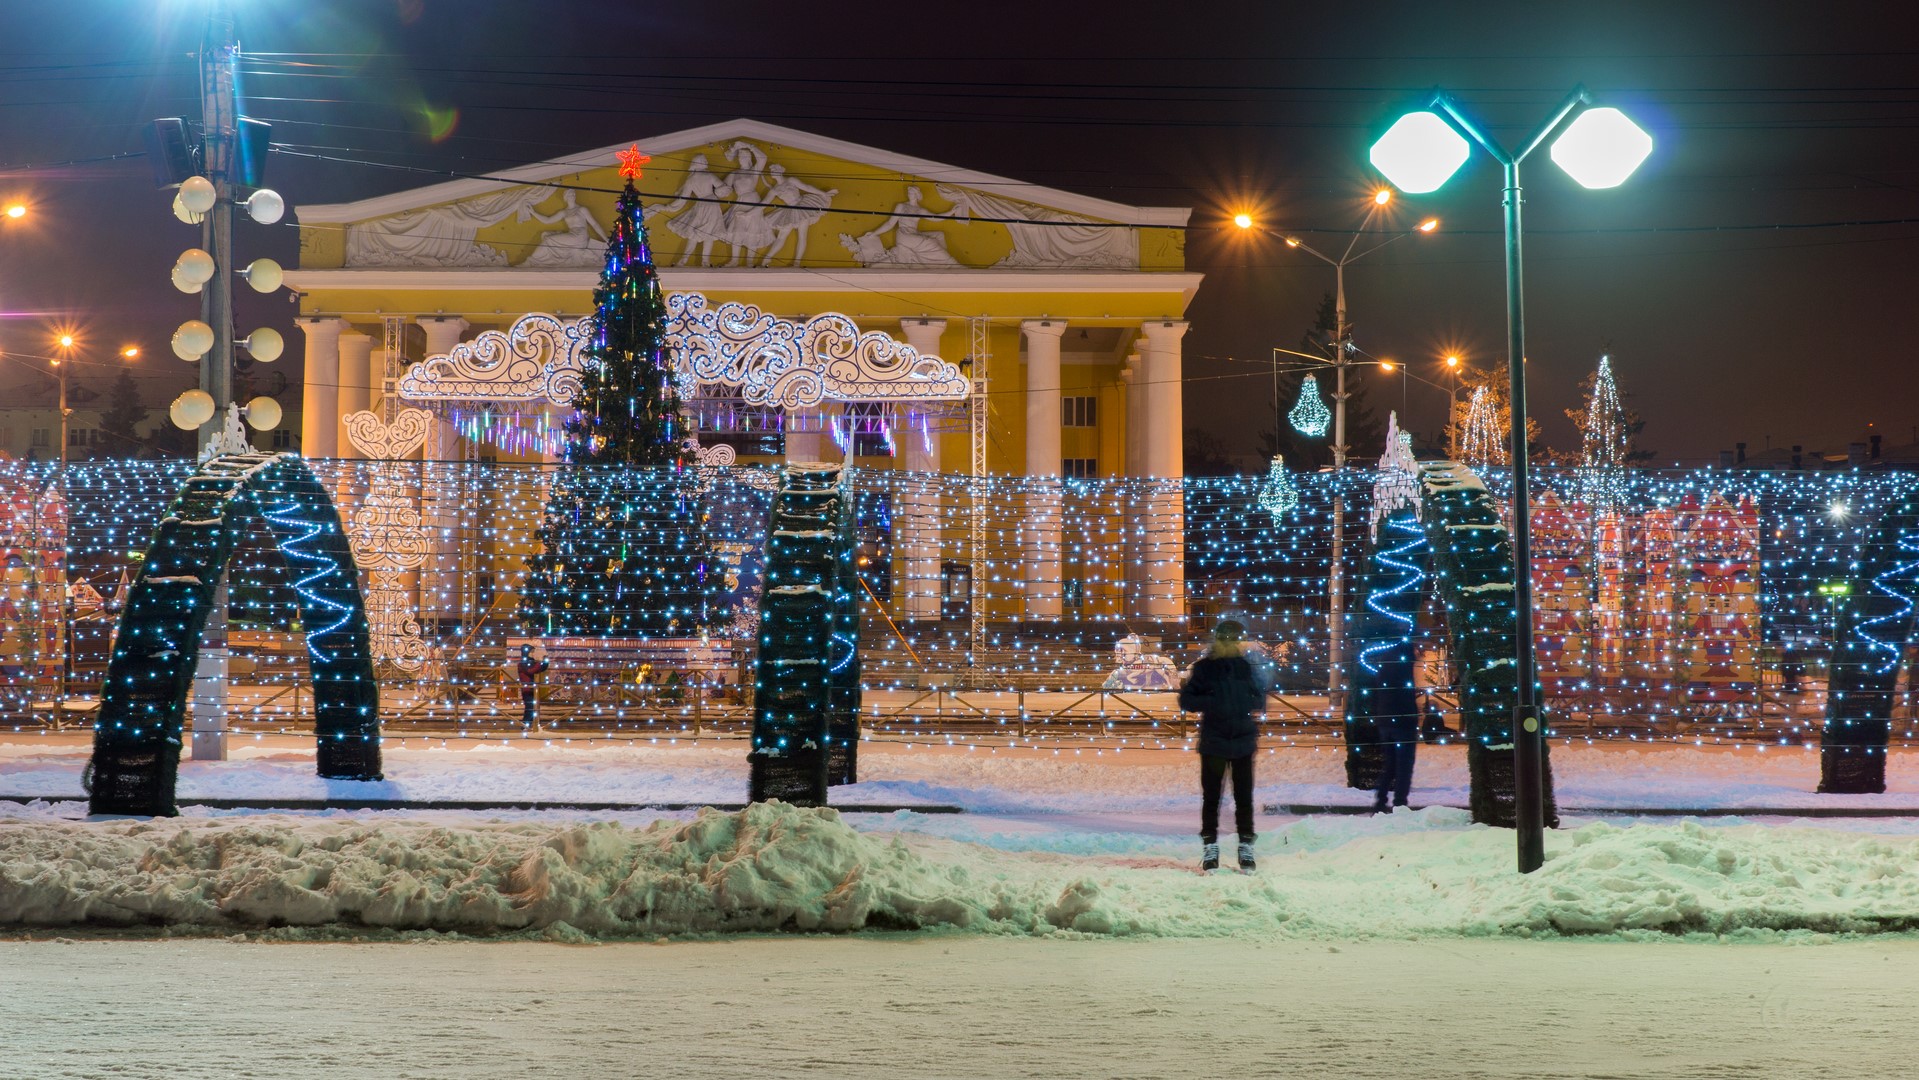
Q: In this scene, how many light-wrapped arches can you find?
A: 4